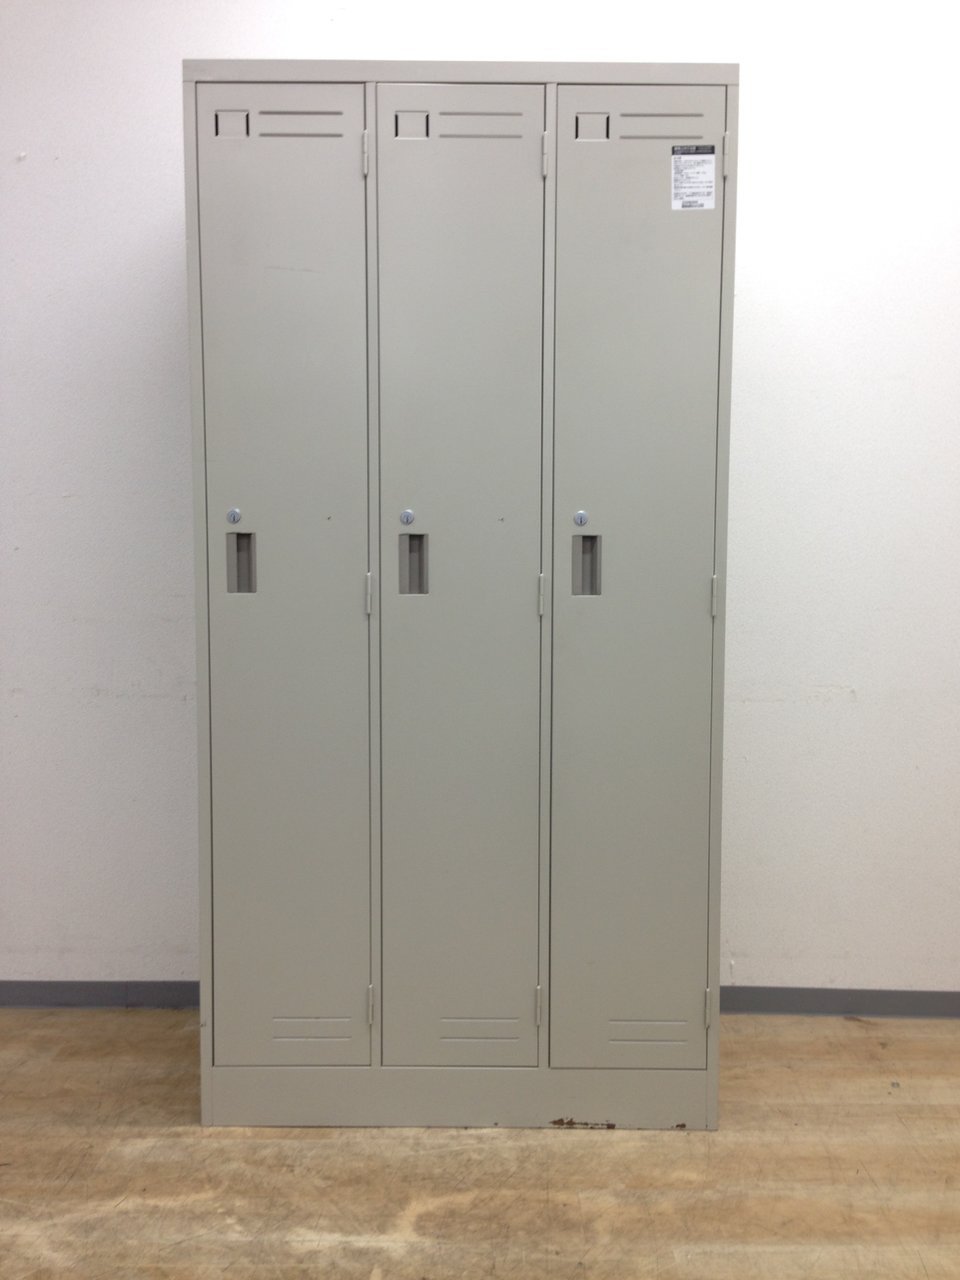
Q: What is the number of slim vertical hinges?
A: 9